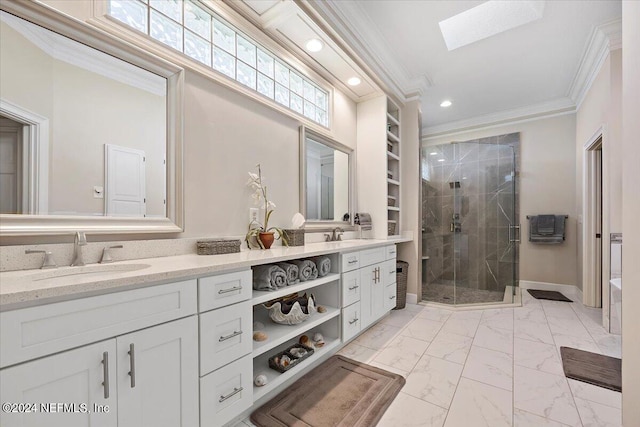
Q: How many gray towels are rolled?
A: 4